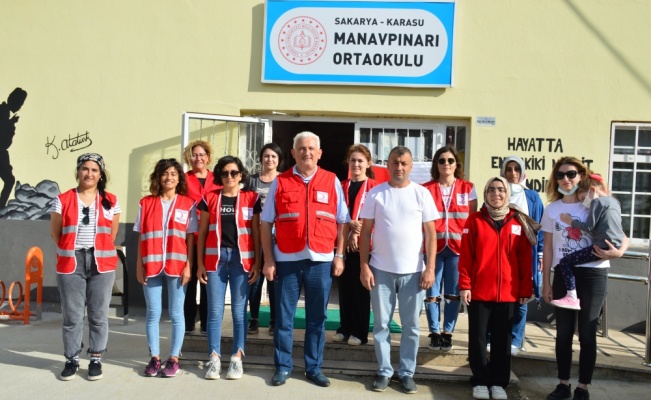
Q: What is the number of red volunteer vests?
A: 7